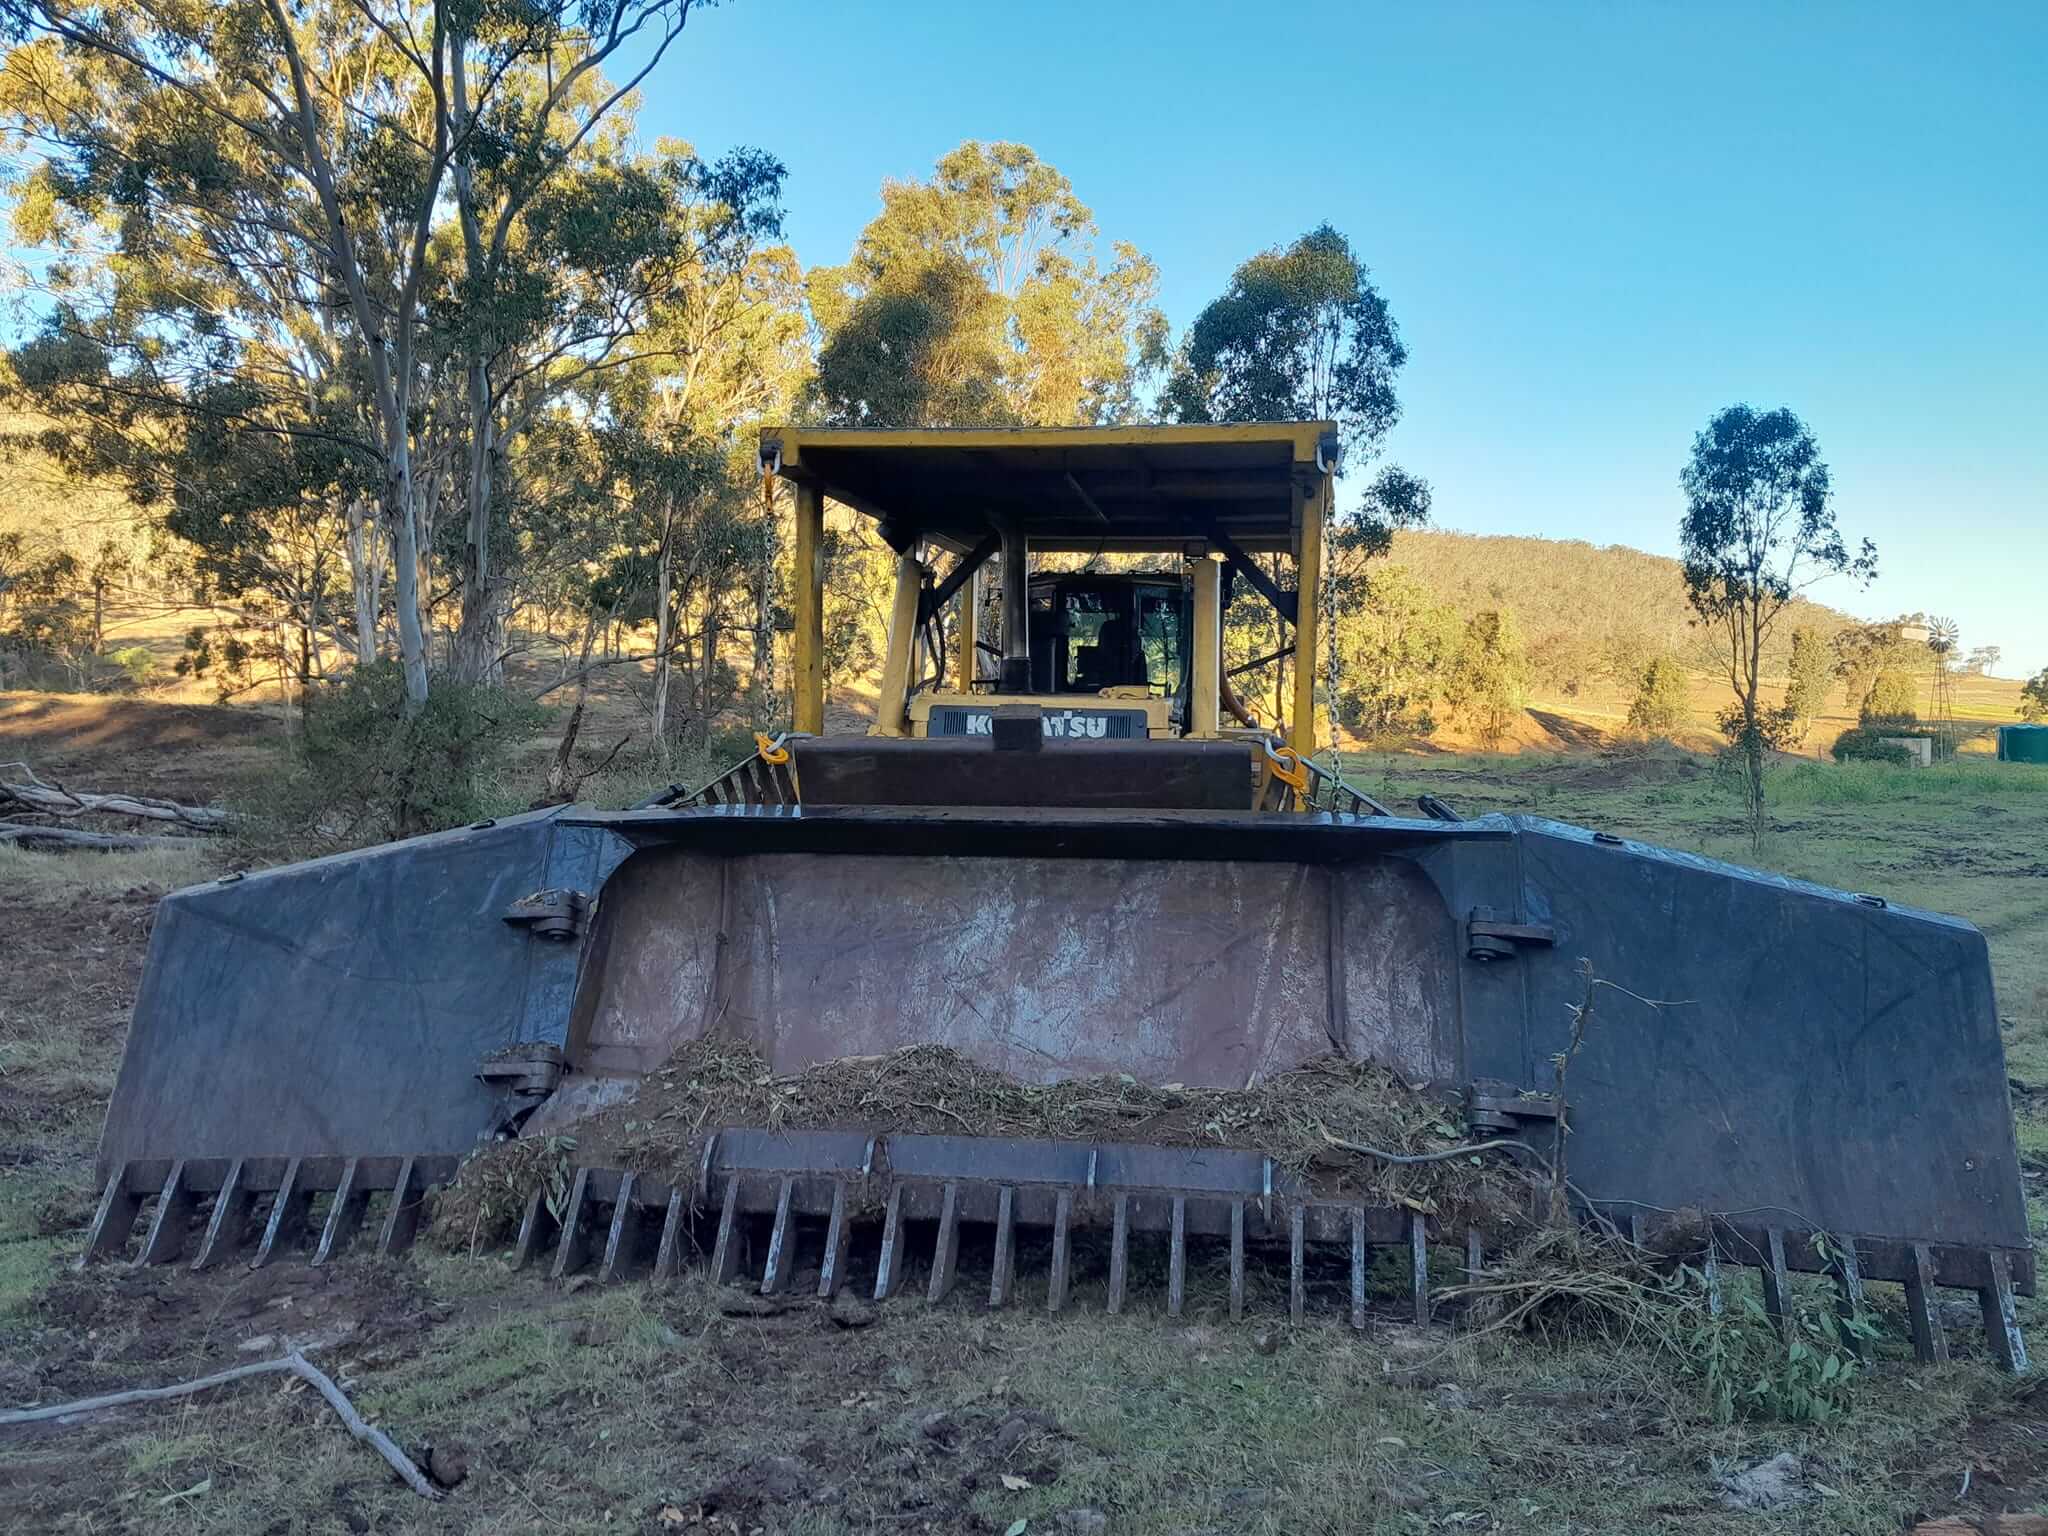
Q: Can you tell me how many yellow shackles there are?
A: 2